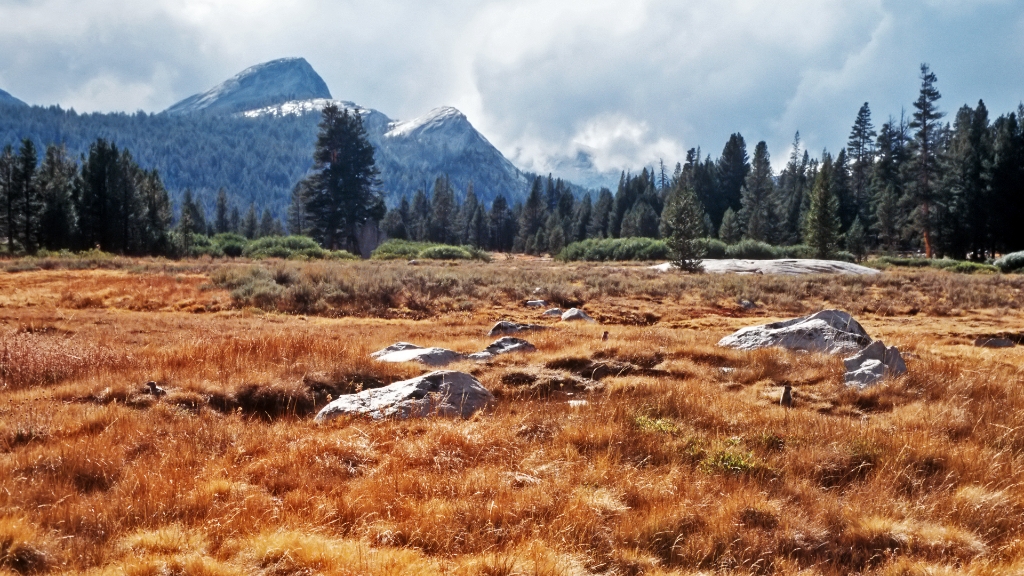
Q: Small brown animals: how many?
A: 3